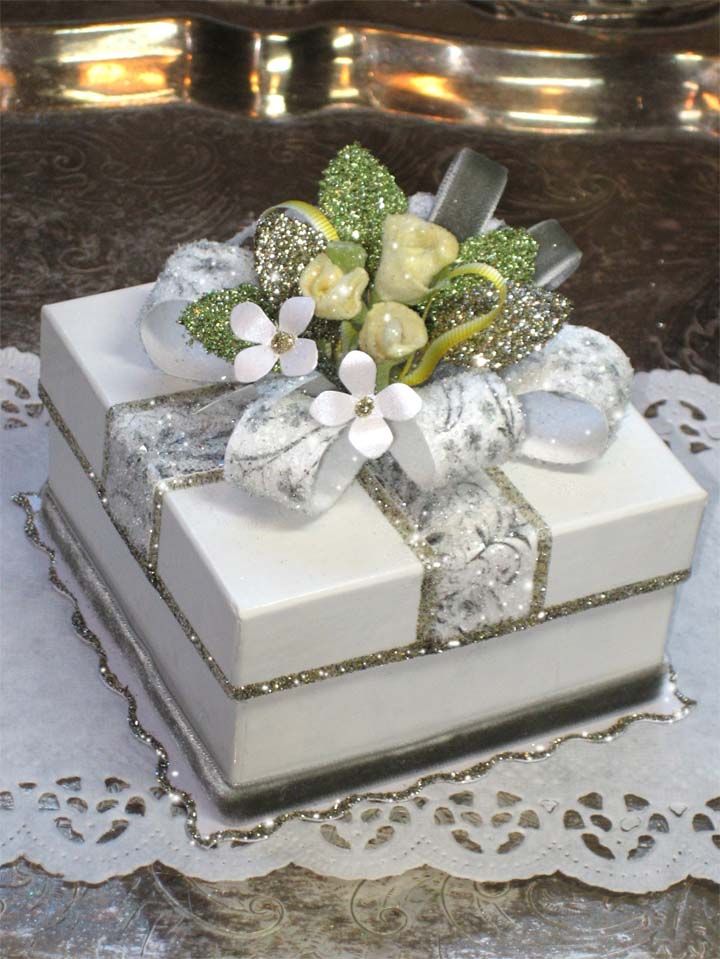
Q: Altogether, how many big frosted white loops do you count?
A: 4